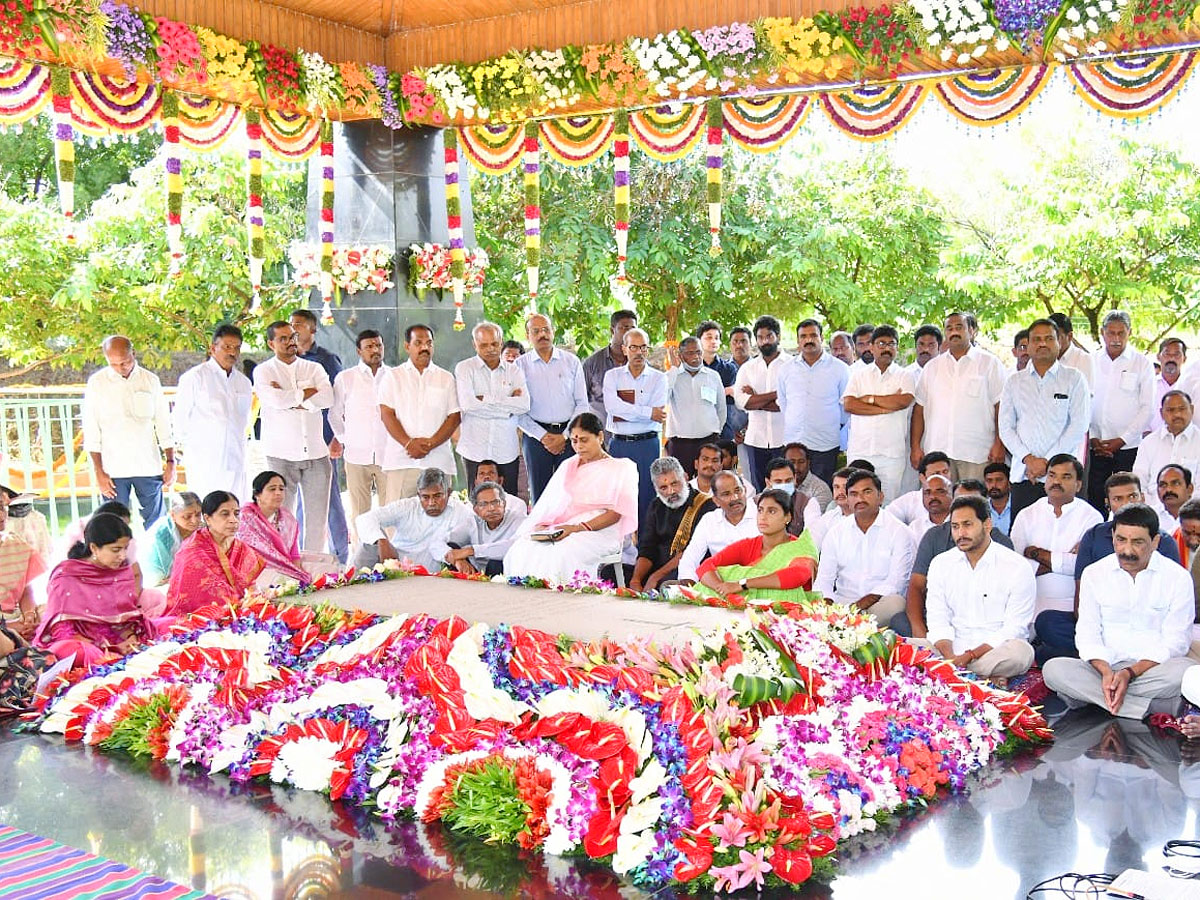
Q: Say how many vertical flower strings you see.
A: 8